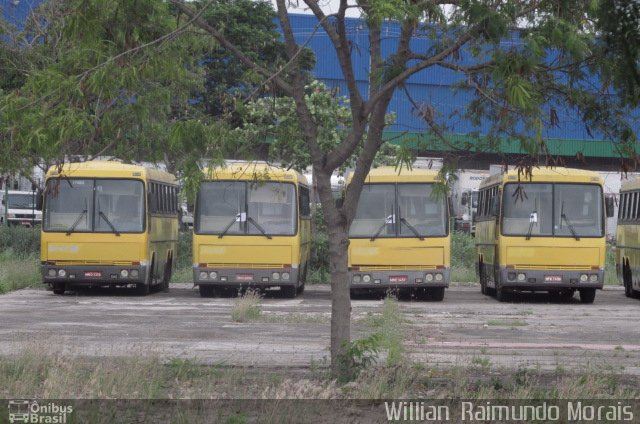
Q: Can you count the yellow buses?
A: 5